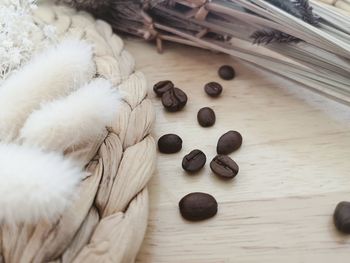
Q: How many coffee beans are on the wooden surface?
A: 11